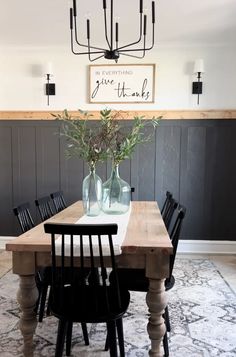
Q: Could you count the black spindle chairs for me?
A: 8